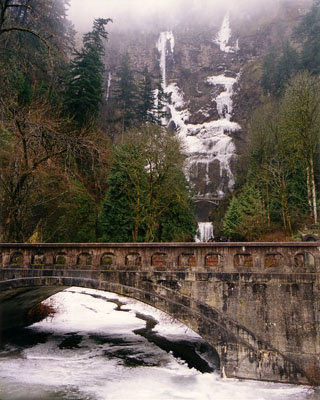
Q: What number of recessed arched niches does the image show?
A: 12